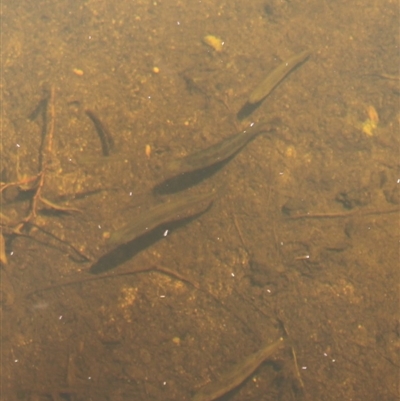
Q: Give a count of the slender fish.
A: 4